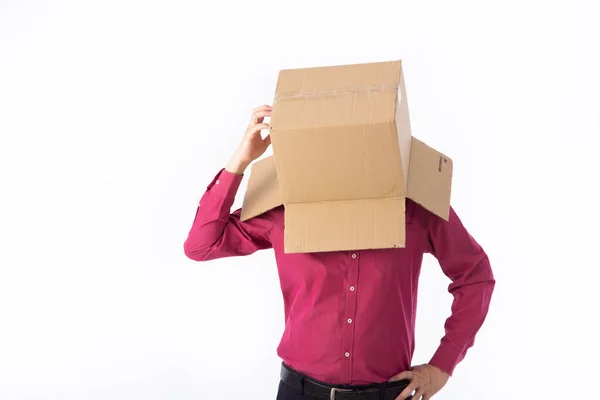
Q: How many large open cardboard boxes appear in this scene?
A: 1